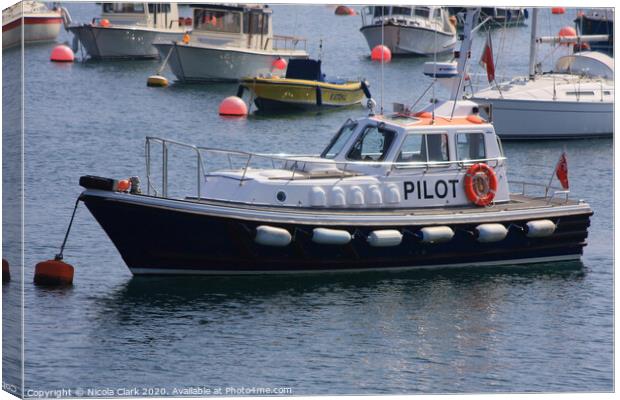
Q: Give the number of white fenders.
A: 6